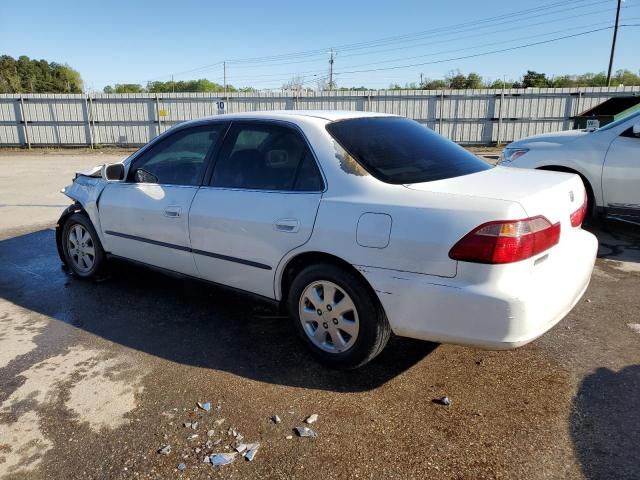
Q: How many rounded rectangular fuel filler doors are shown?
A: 1